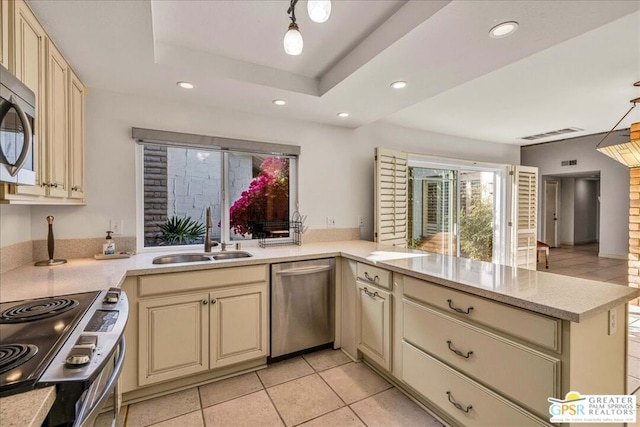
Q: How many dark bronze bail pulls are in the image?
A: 5